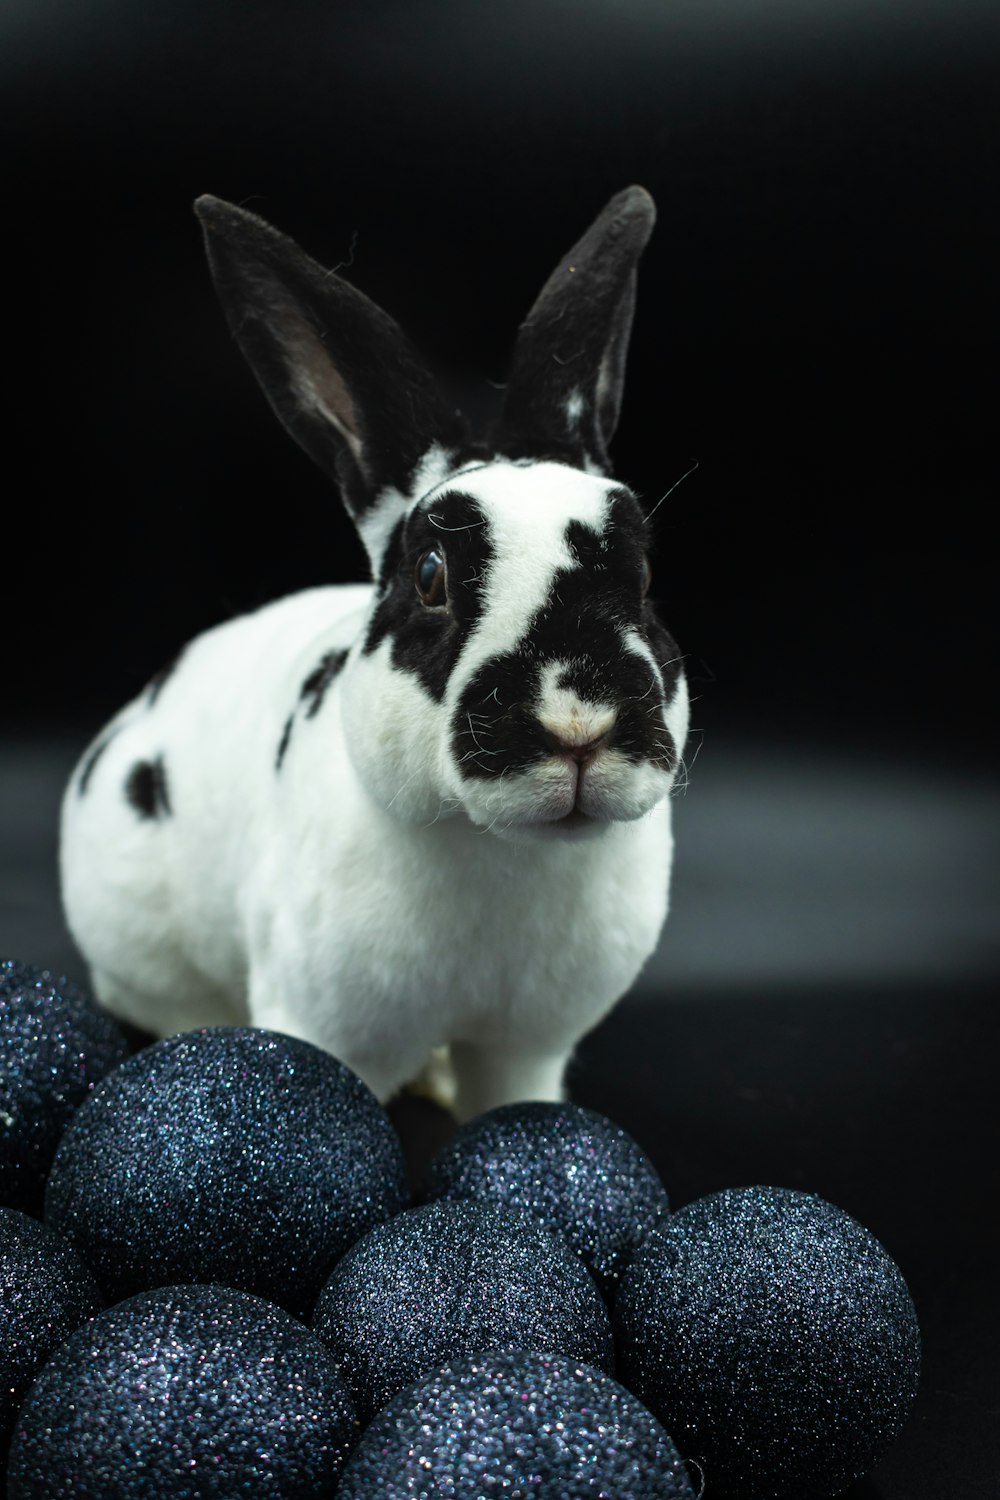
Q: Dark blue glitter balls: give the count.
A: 8